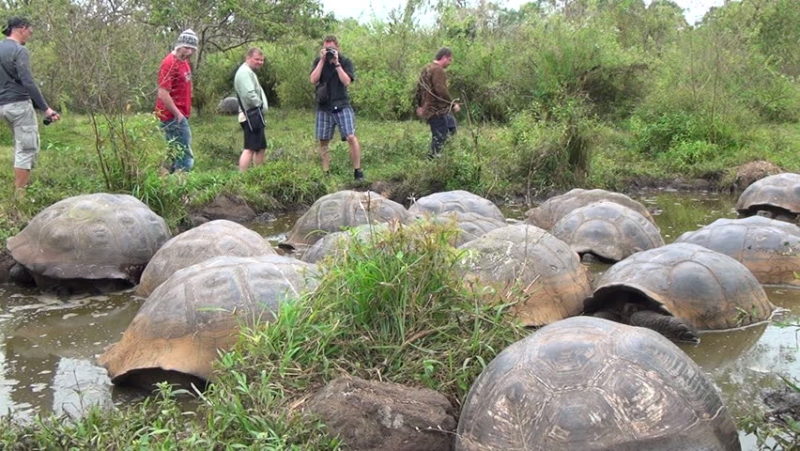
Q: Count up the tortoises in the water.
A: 14